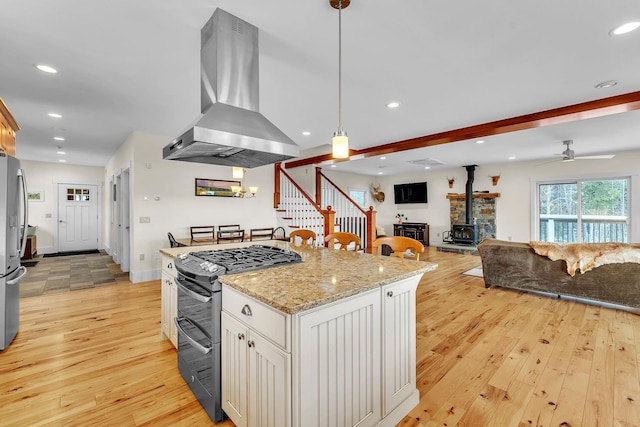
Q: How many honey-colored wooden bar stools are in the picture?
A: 3